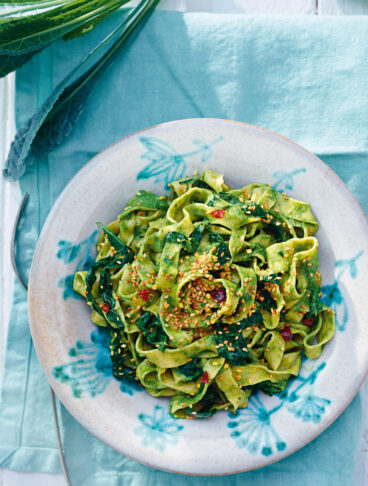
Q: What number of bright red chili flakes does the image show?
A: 7